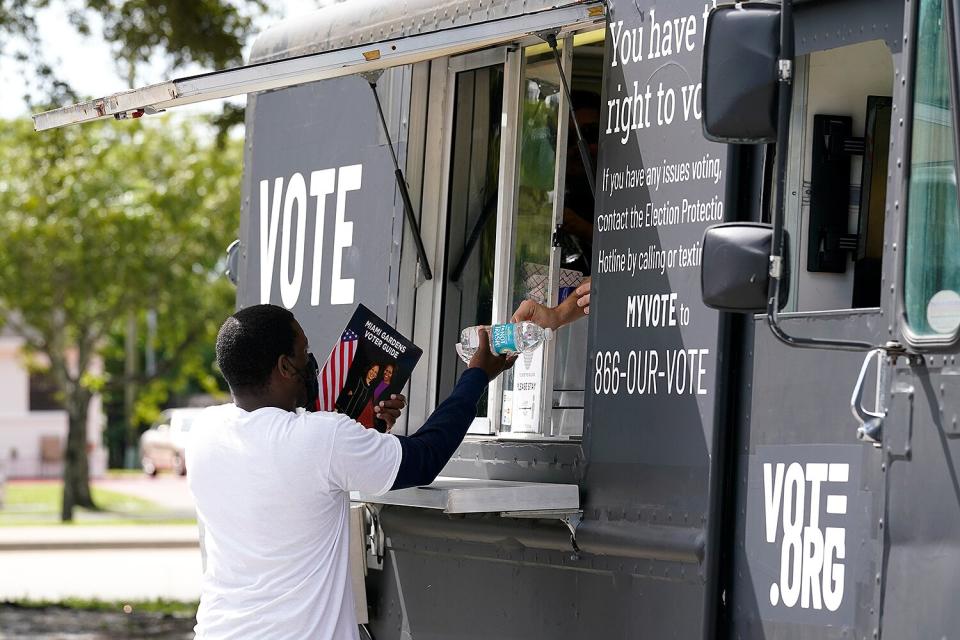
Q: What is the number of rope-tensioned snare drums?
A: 0